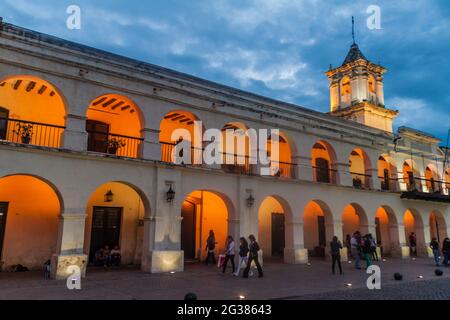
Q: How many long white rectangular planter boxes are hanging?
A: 0